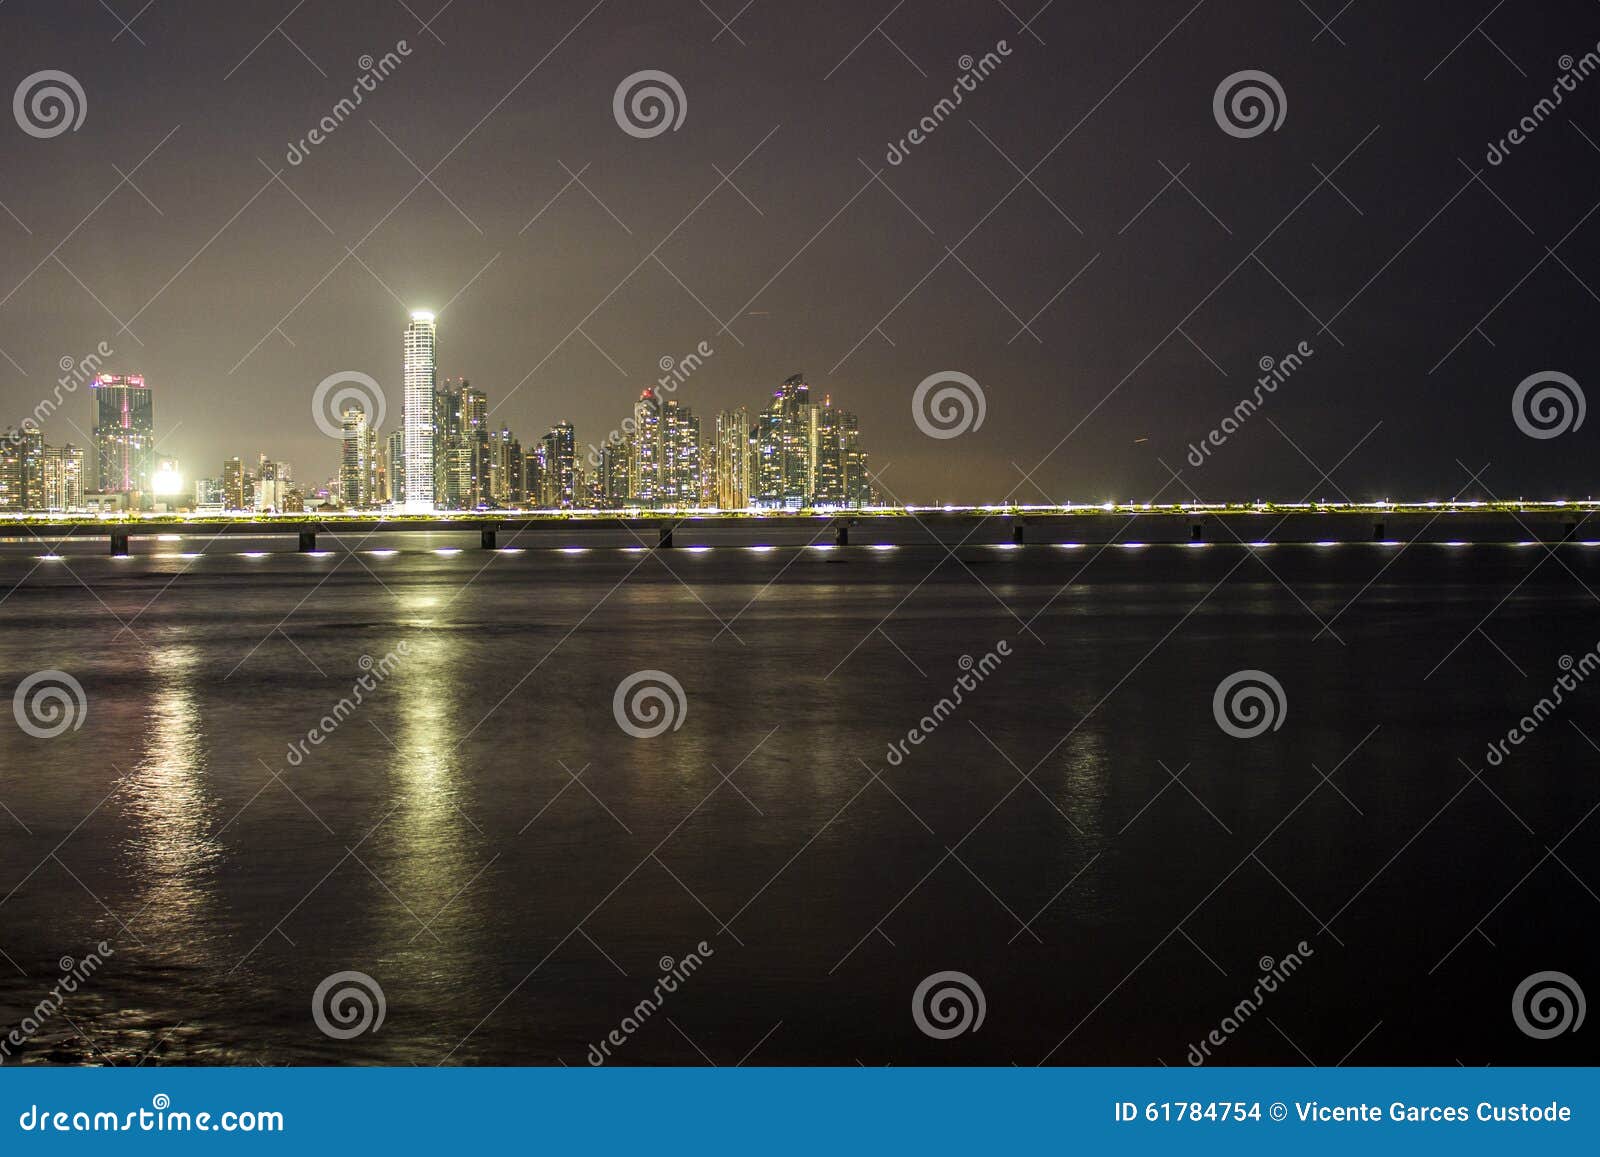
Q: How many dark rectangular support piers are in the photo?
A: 9